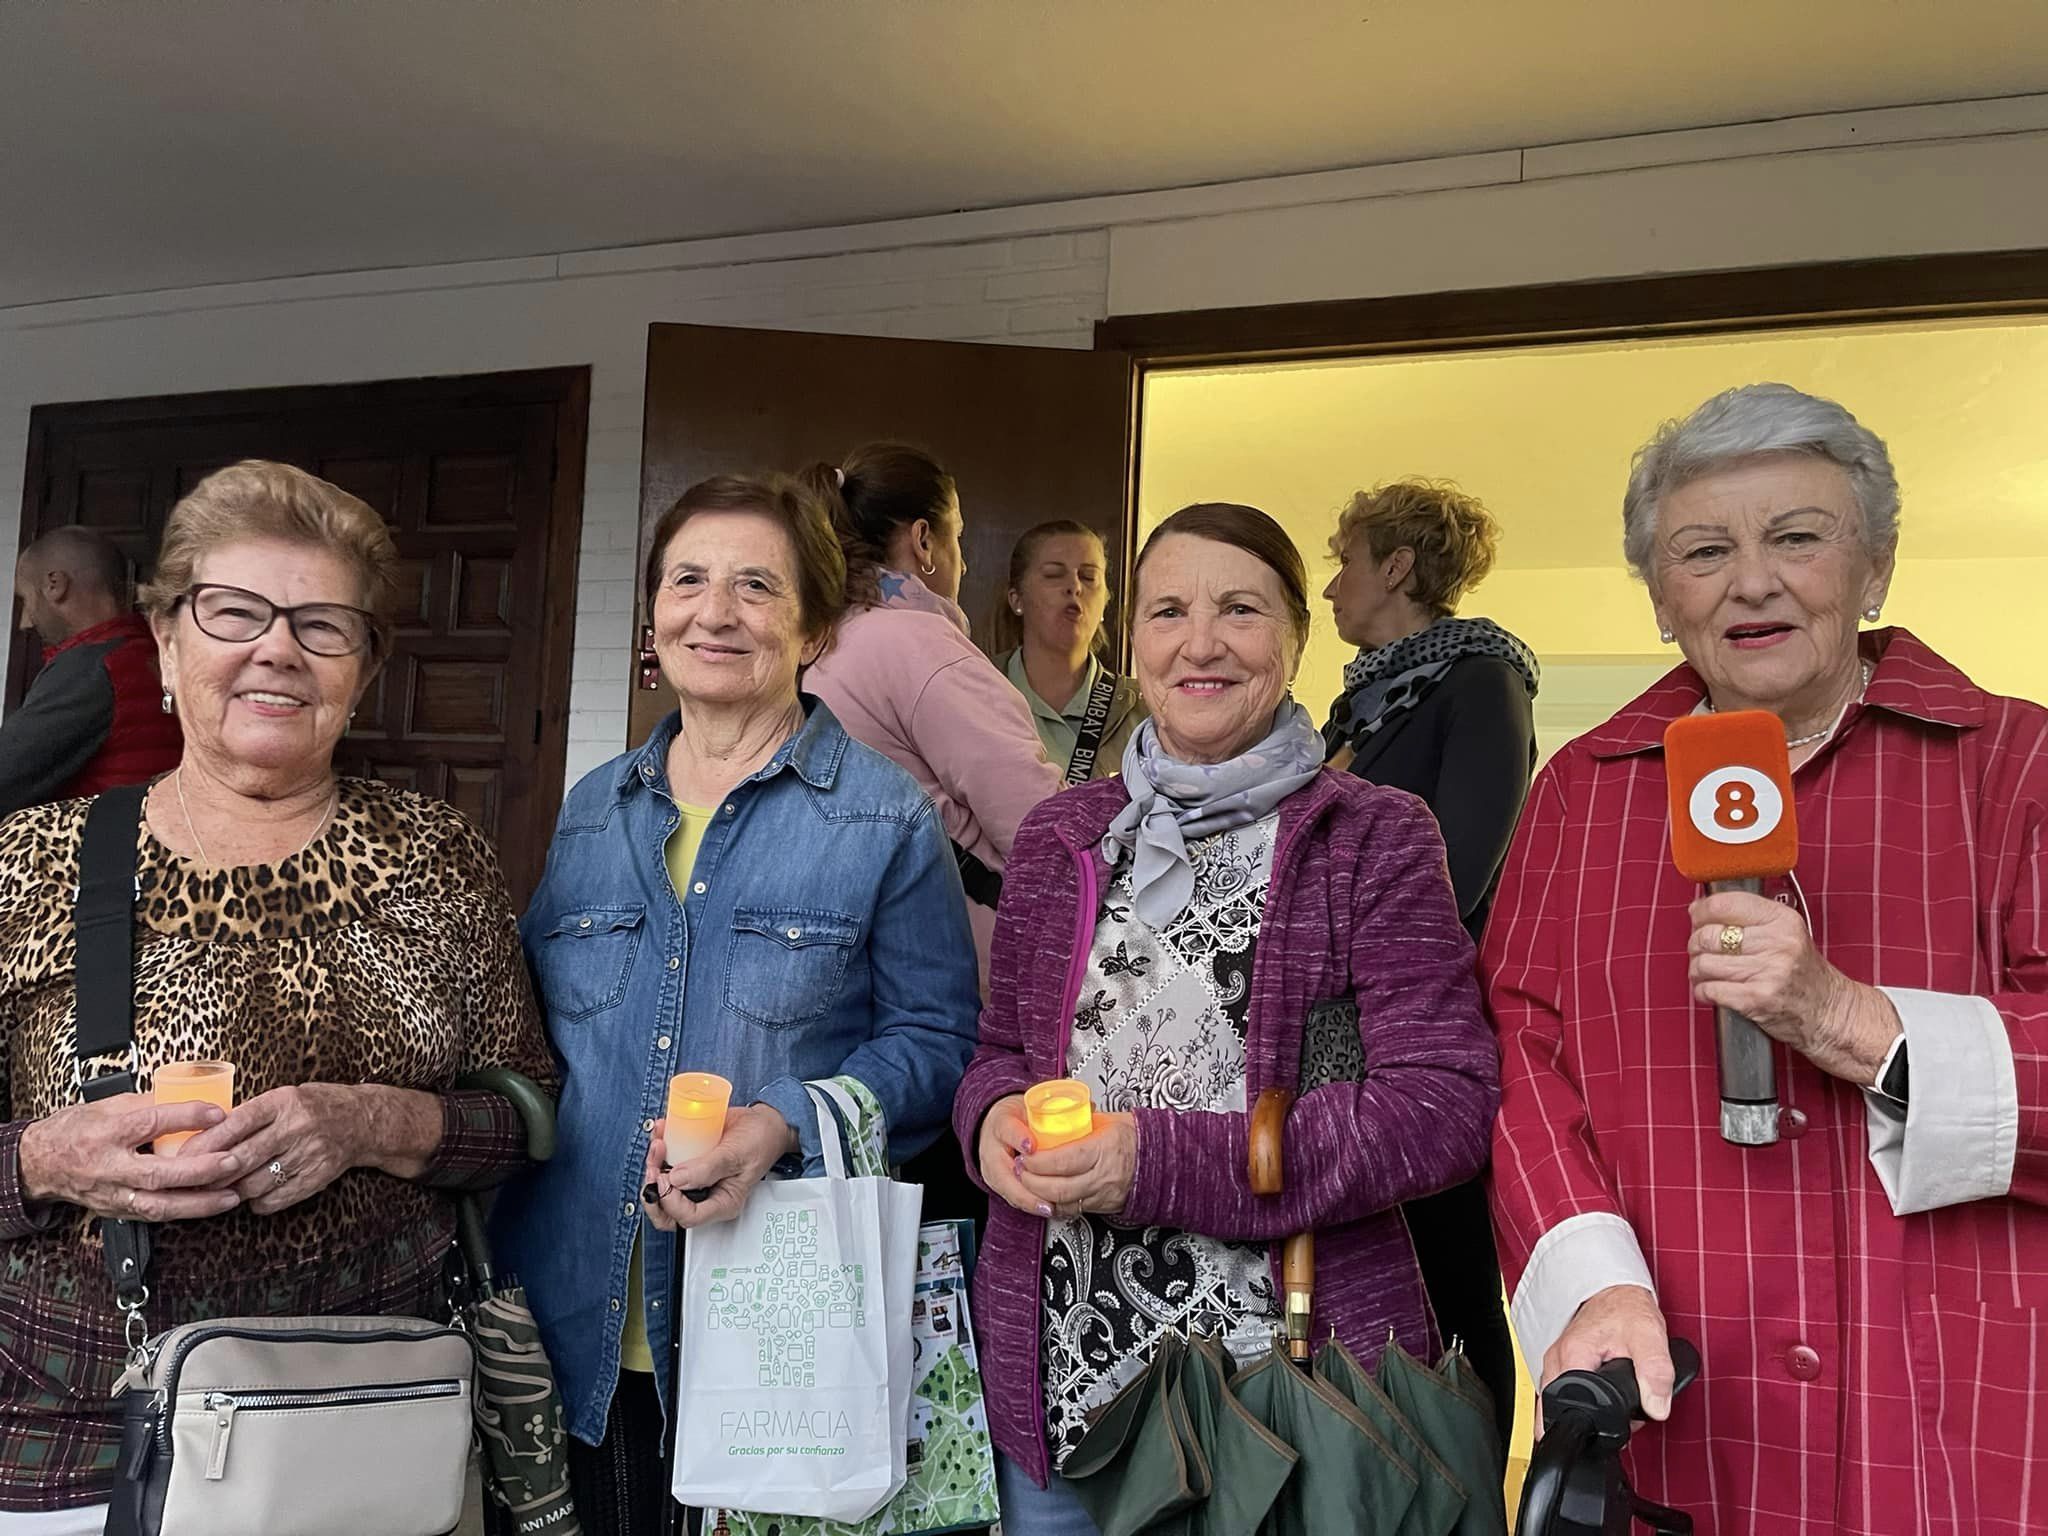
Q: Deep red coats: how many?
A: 1